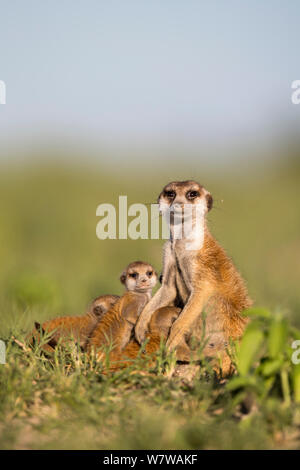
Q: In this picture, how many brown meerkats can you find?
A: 4